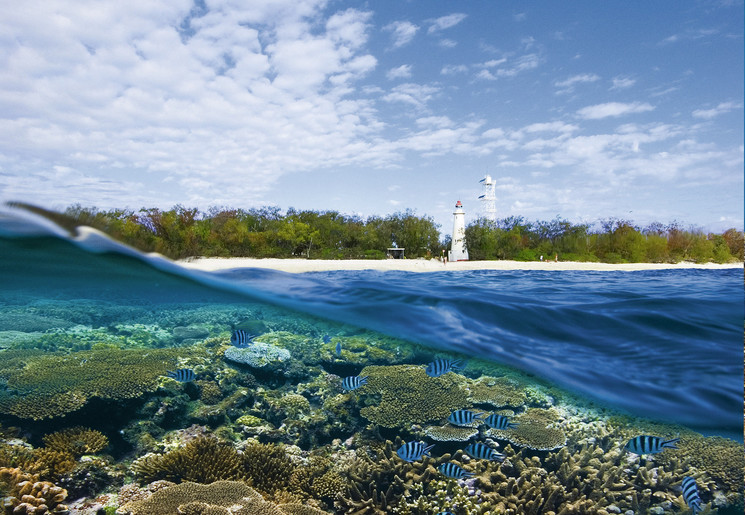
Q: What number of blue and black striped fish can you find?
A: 11